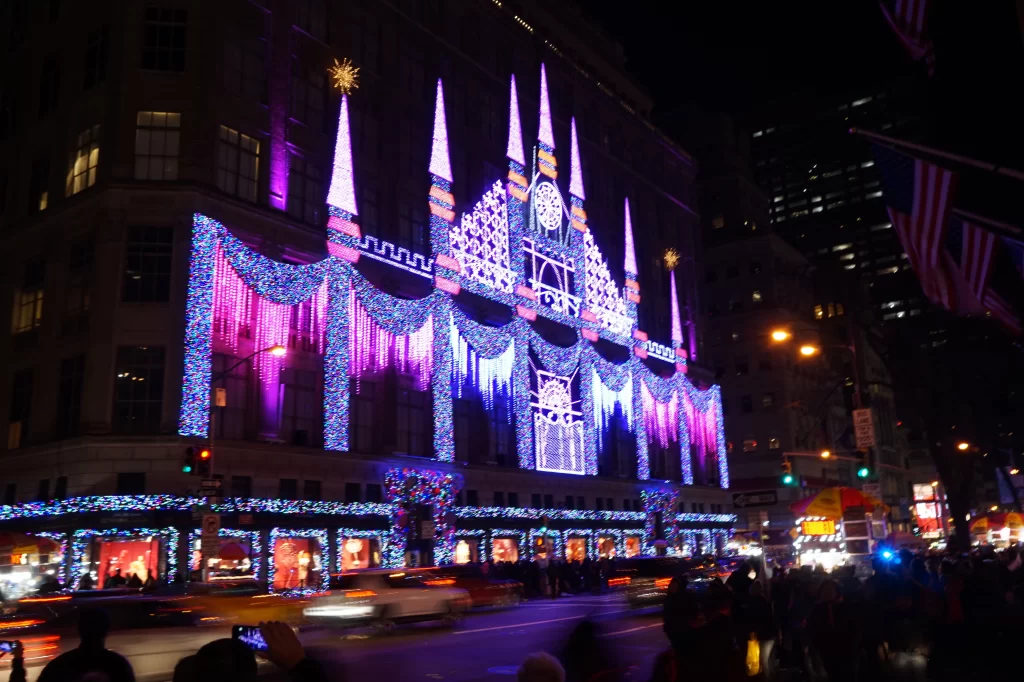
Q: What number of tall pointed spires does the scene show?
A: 7